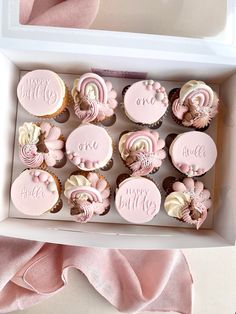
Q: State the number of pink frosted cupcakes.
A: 12